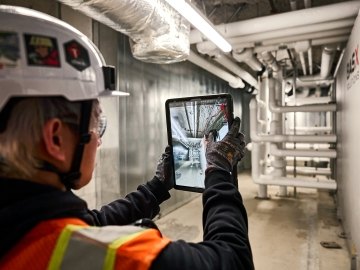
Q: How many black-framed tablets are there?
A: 1